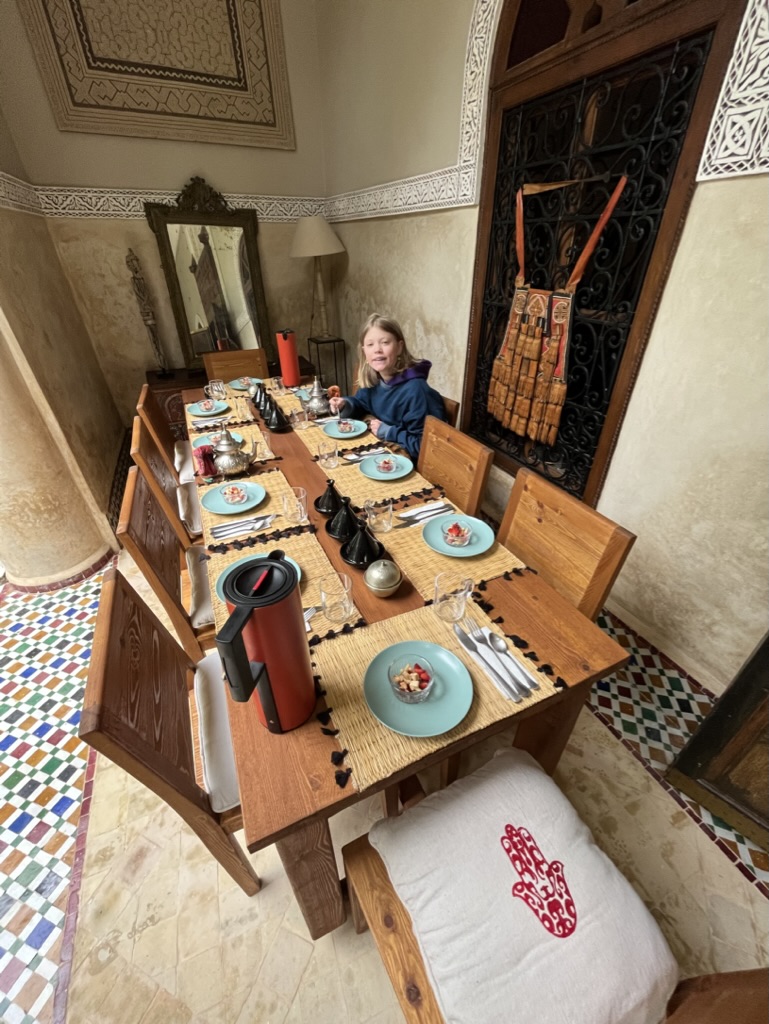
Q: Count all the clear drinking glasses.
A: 10